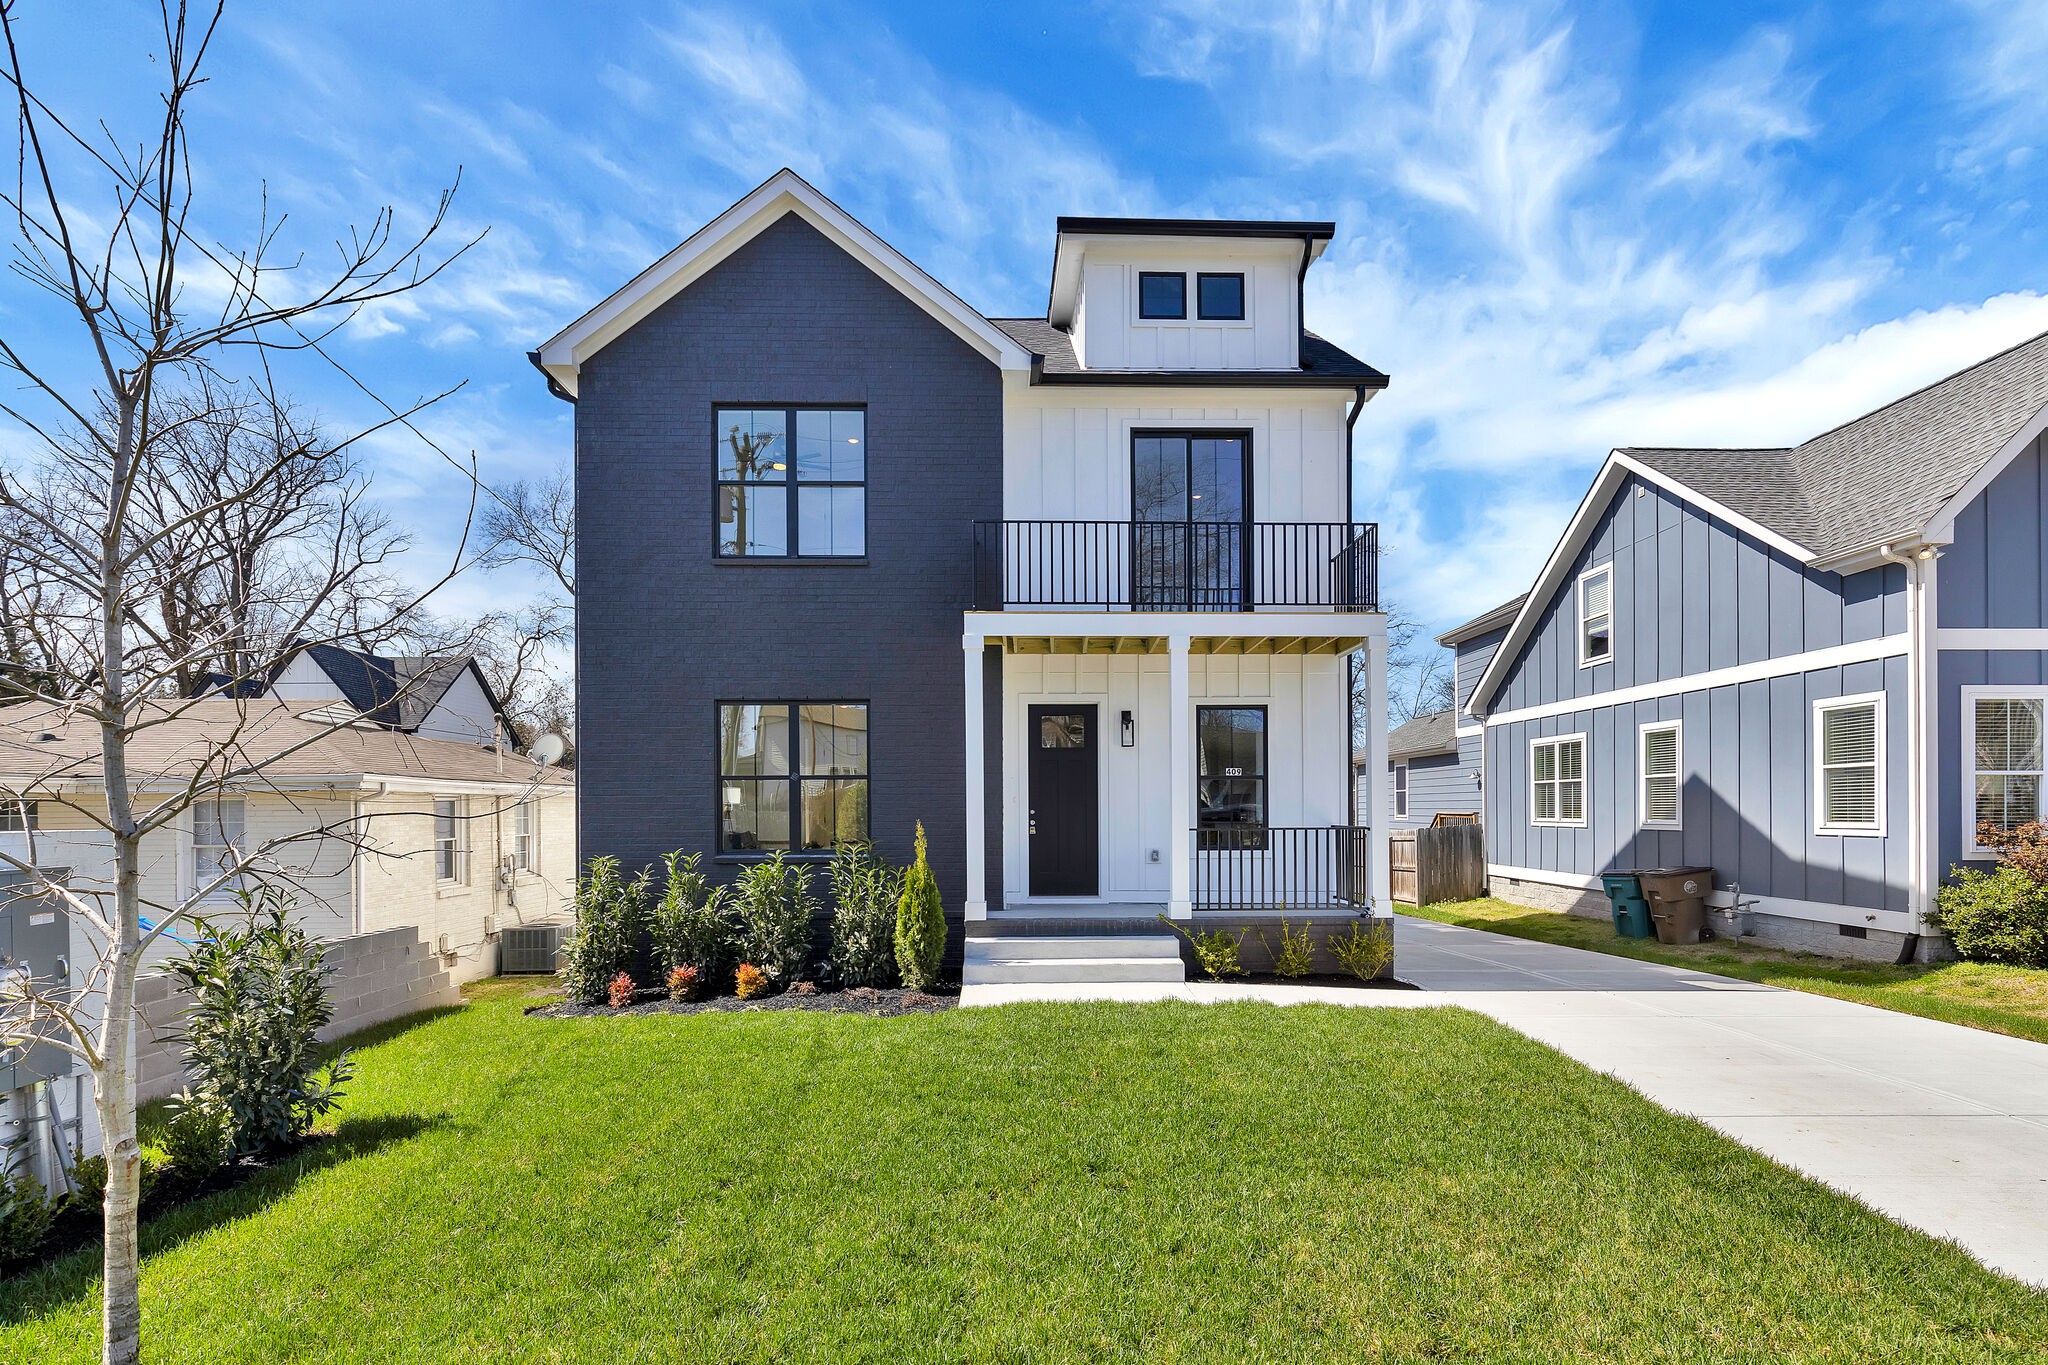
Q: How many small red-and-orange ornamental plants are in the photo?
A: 3